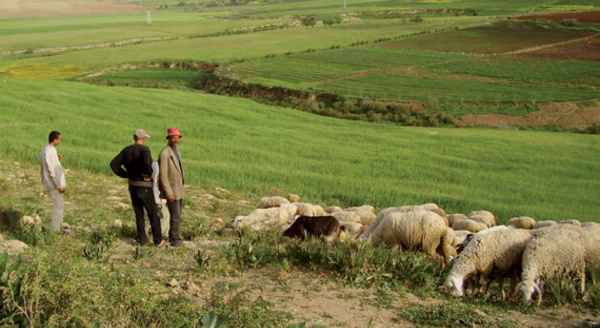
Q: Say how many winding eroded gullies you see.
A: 1